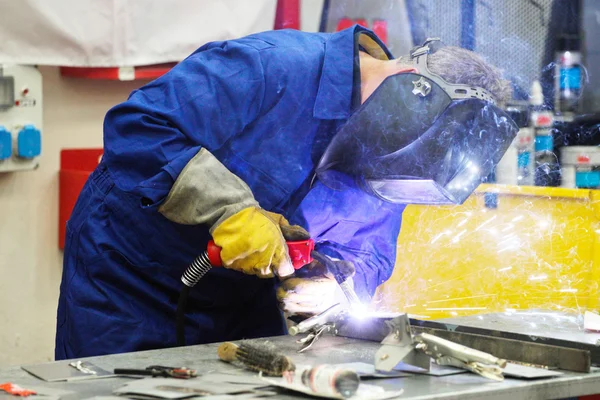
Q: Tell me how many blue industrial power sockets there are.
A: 2